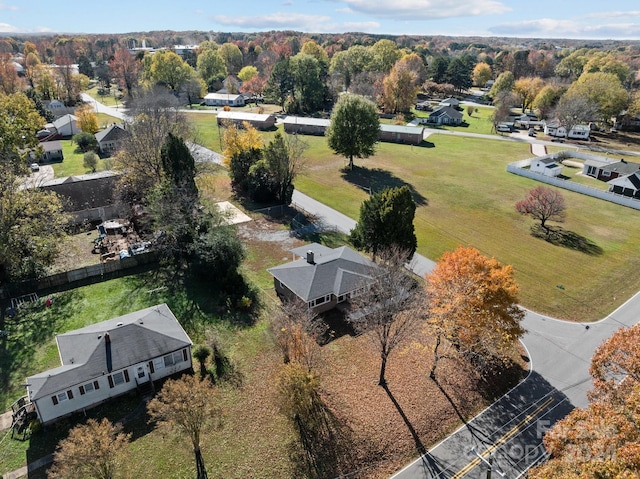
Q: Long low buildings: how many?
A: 3